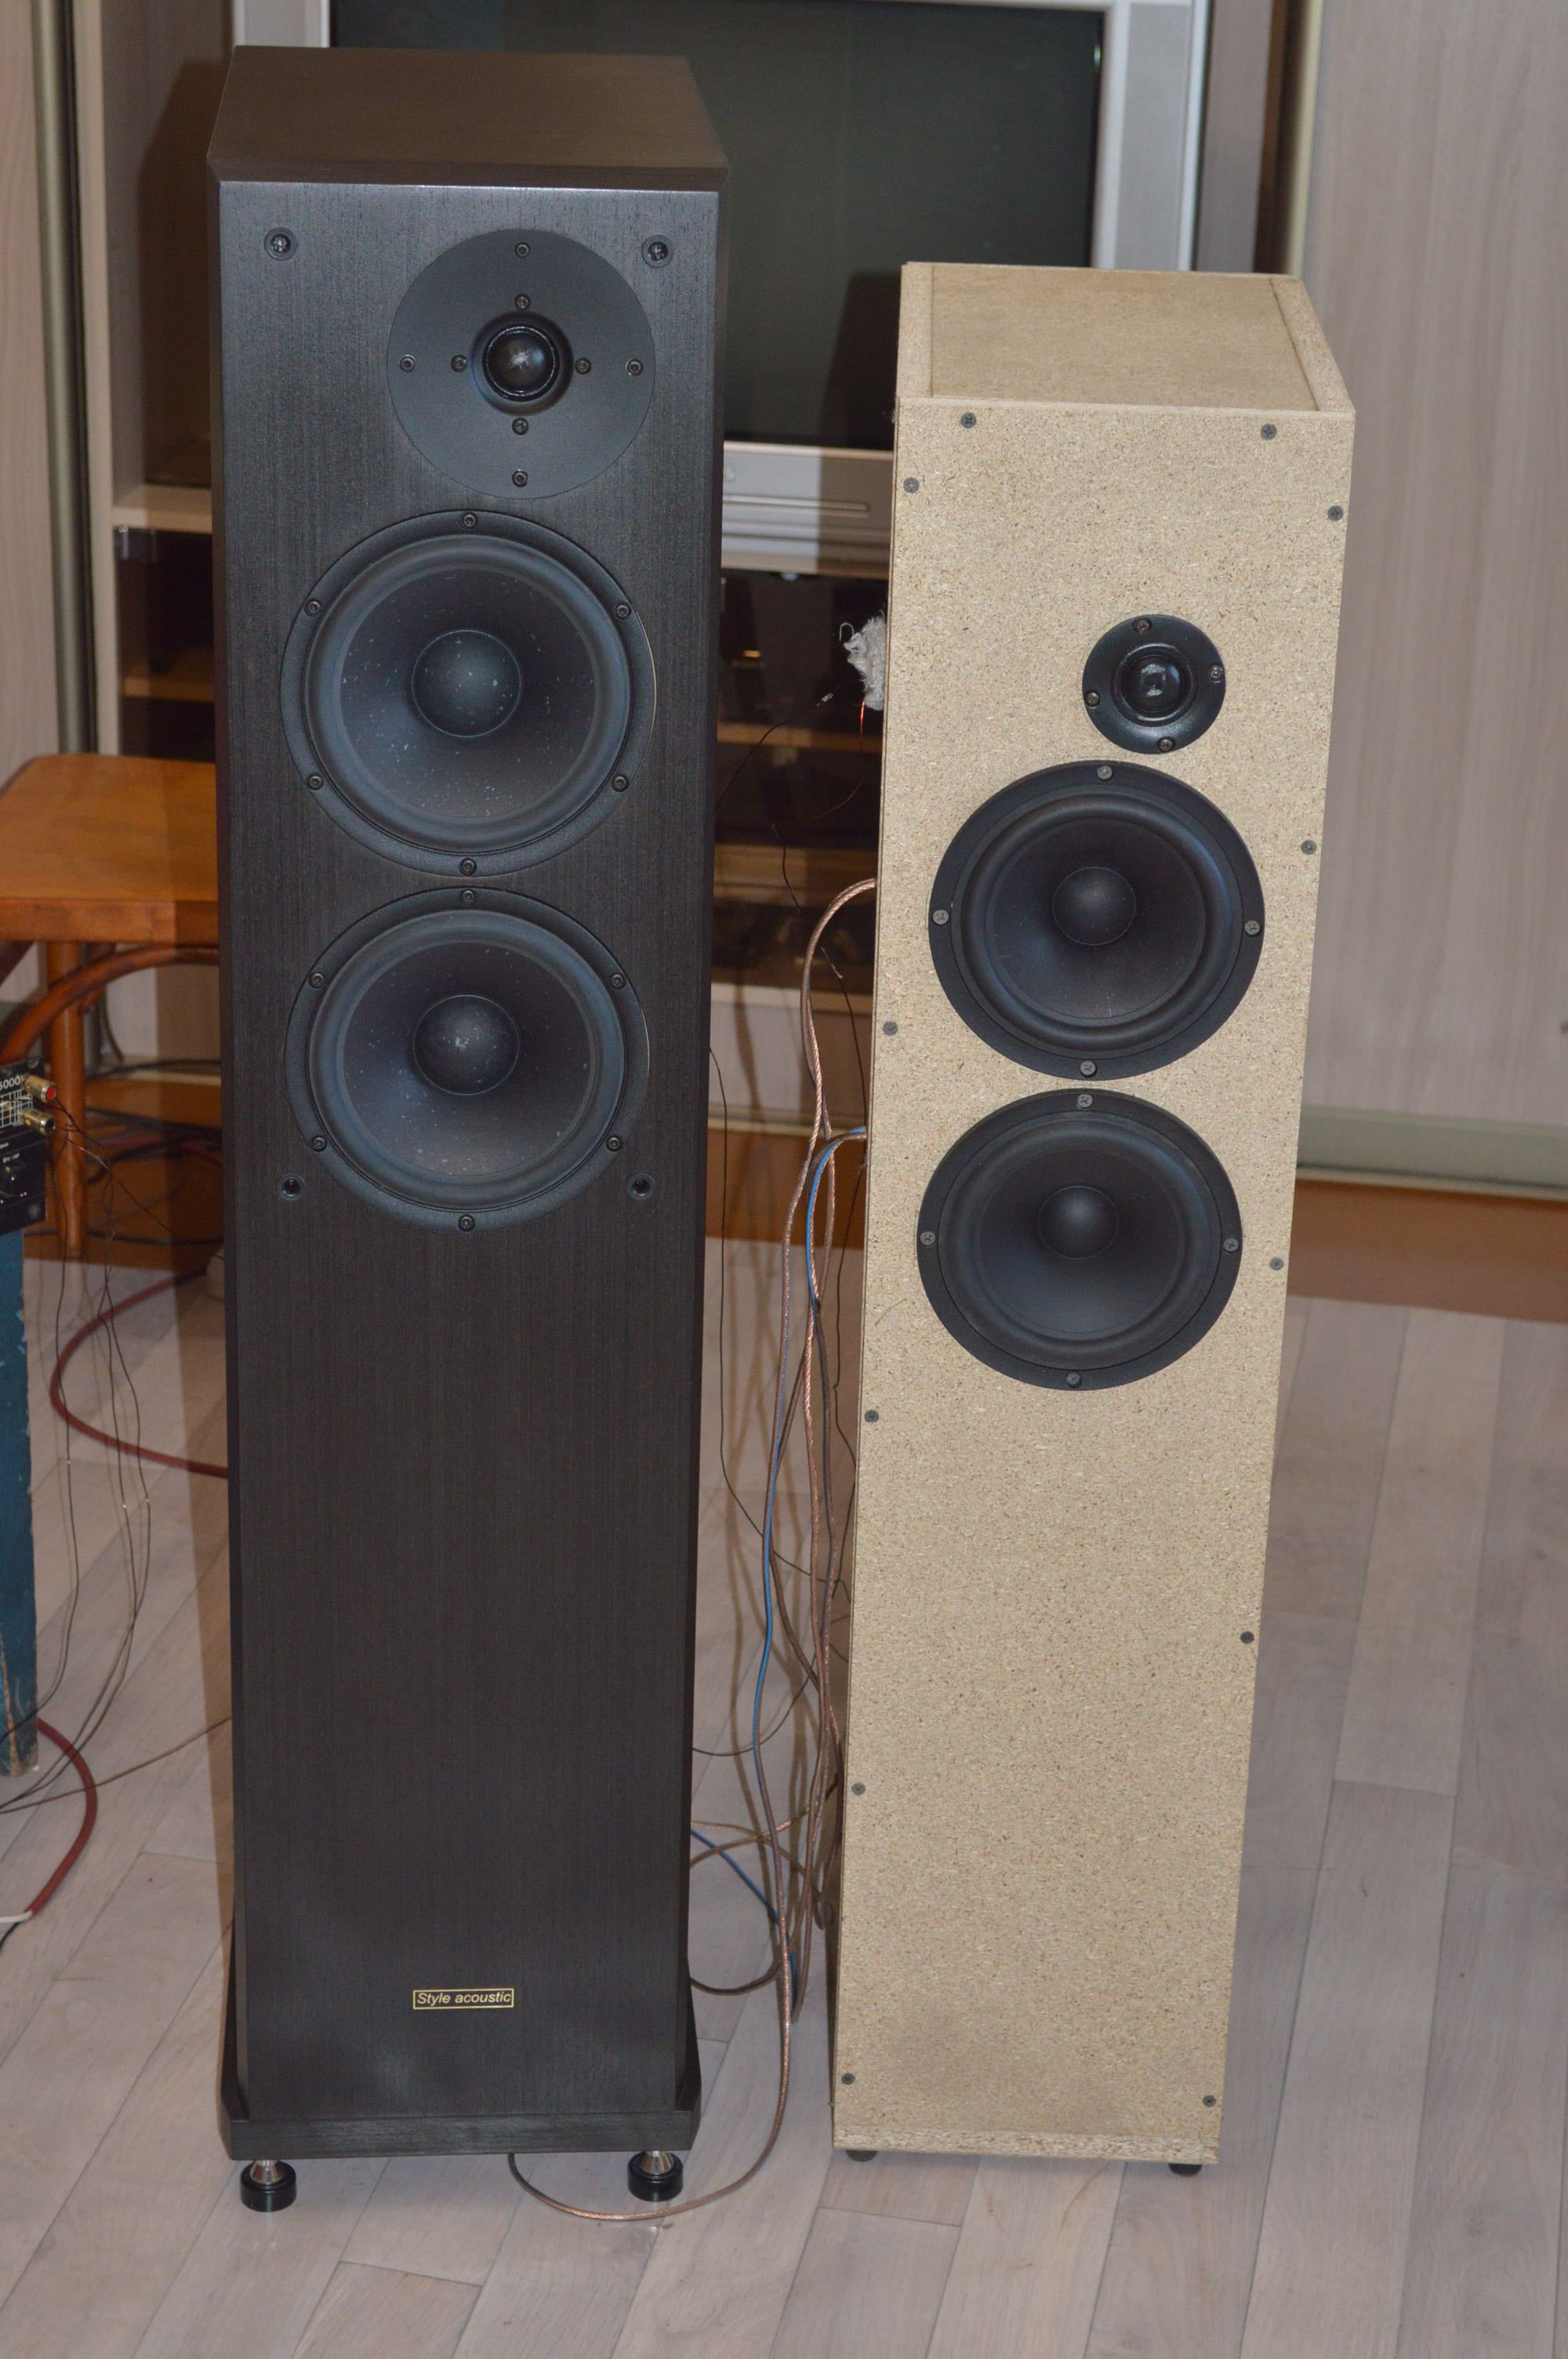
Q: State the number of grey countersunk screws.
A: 12